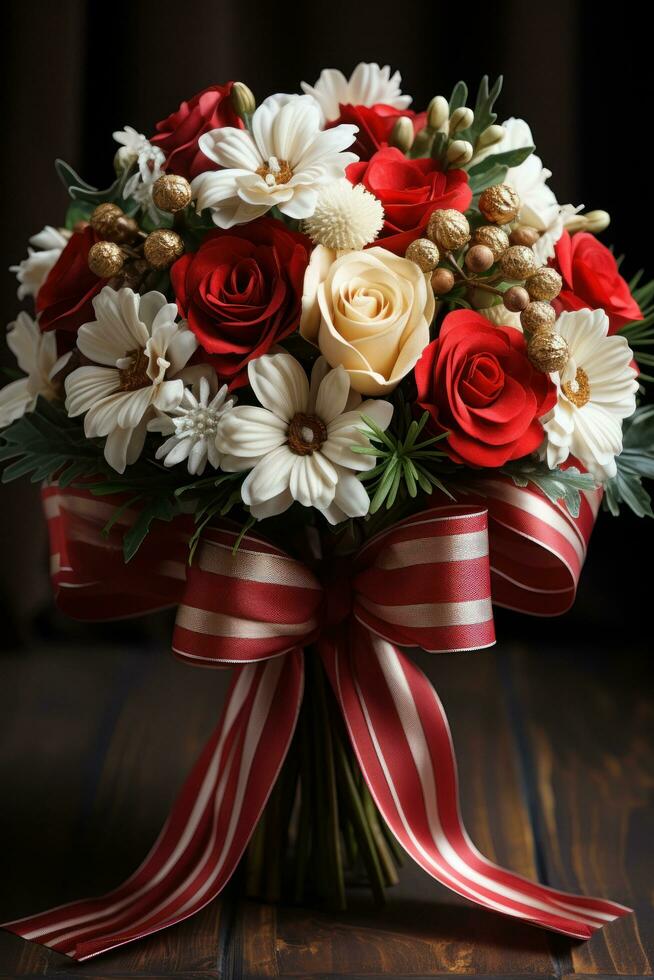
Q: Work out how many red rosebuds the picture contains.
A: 7